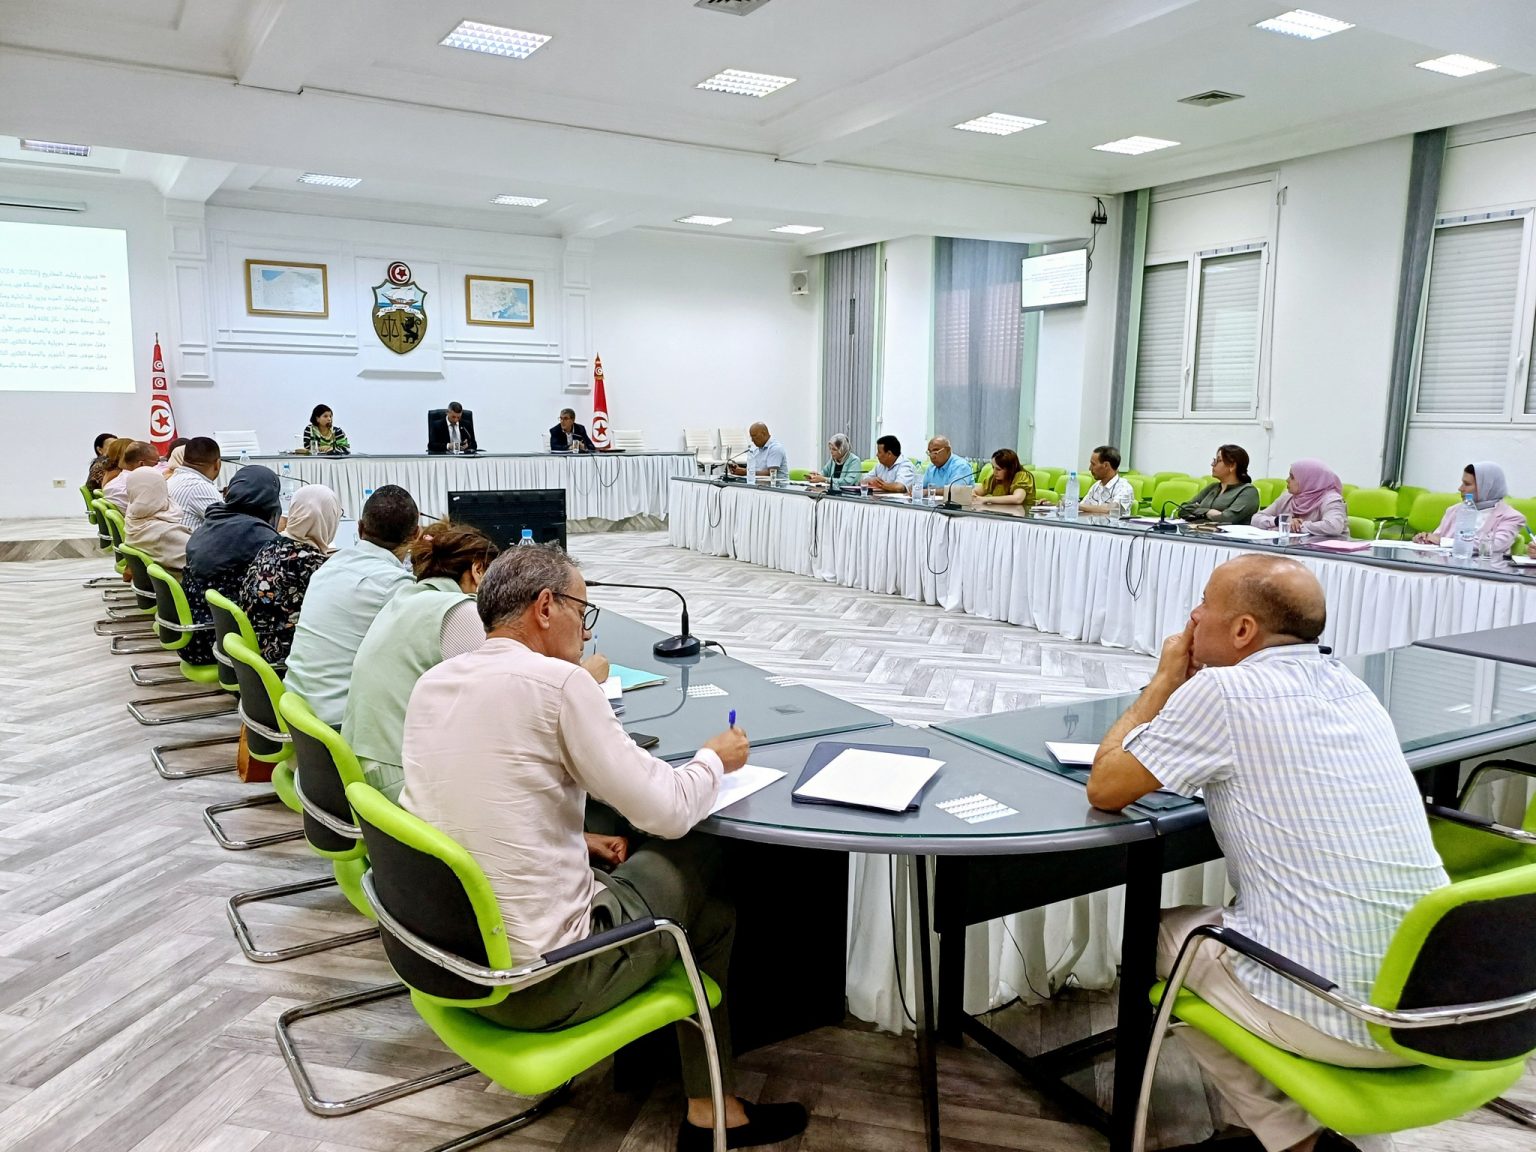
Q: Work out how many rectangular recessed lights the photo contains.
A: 11